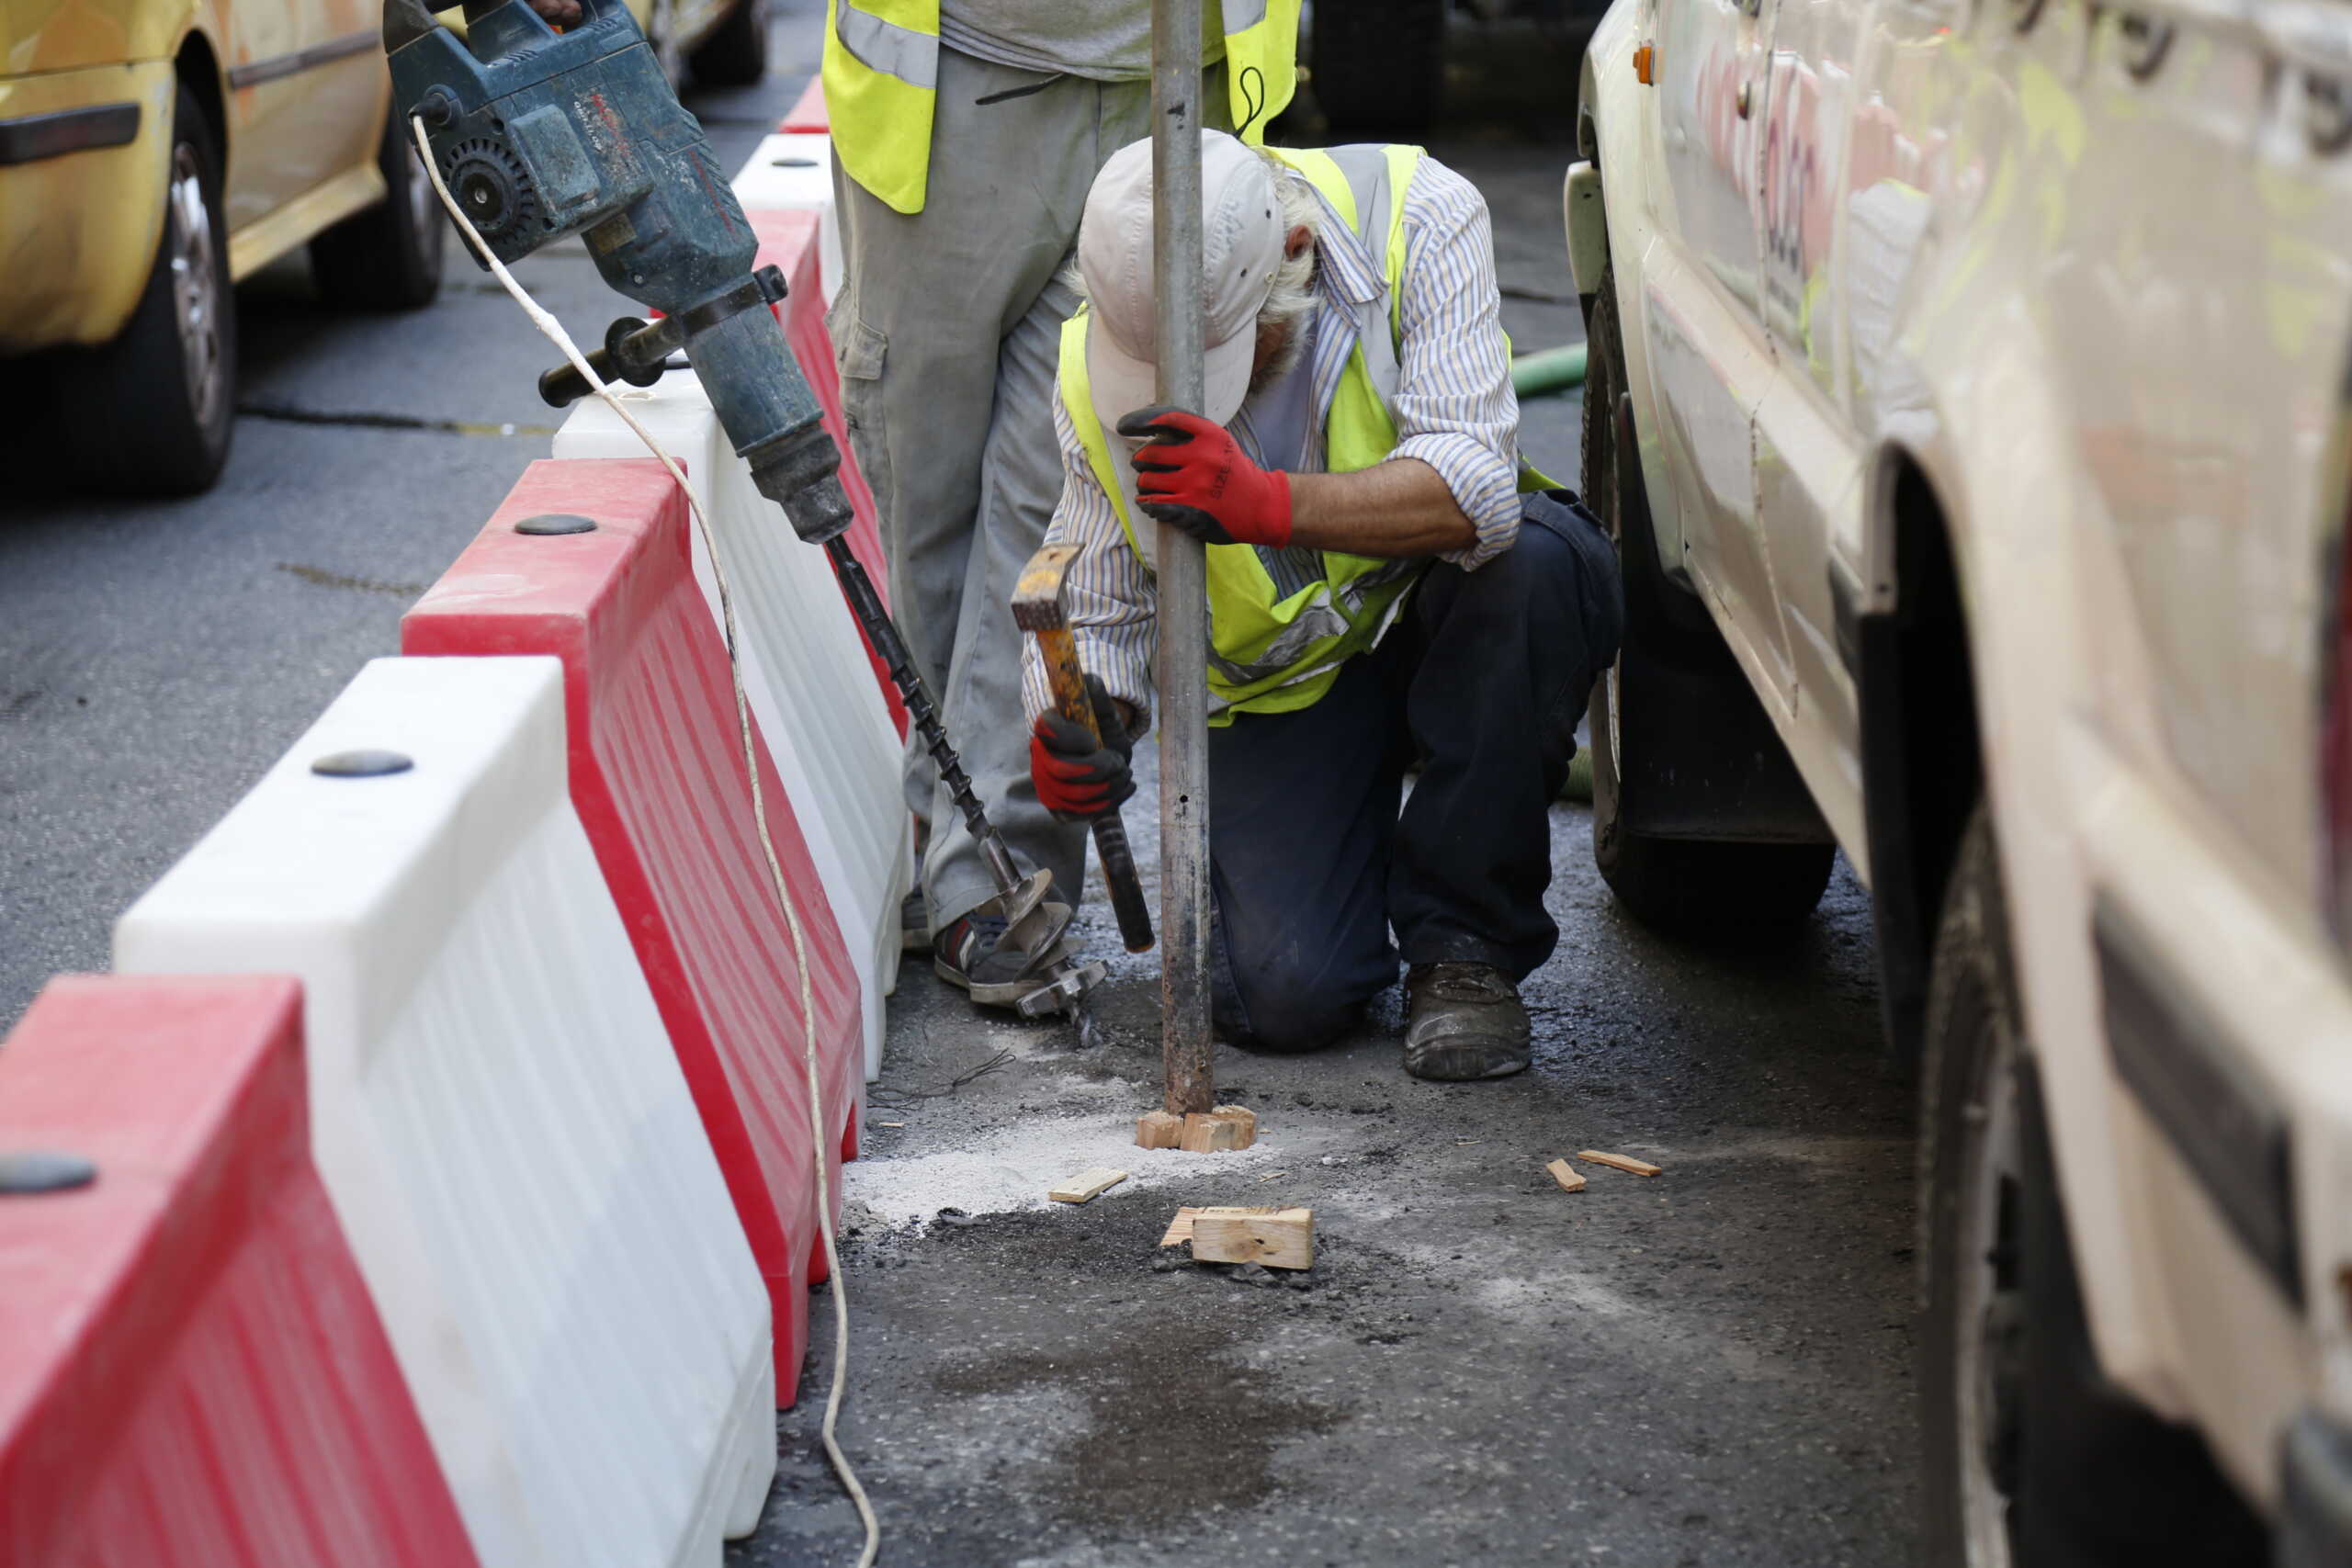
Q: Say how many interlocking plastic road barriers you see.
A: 7